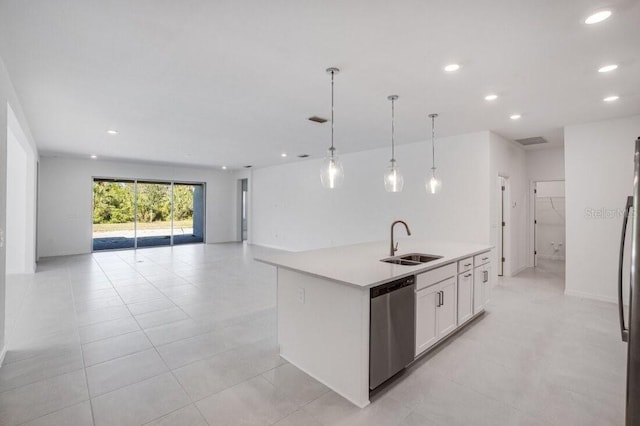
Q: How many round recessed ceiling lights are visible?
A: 10